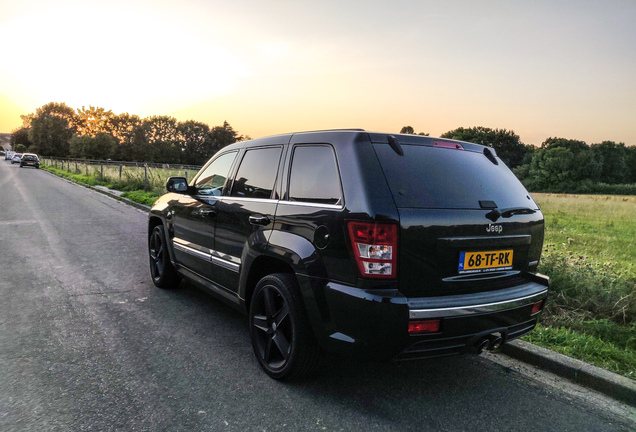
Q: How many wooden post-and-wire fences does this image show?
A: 1